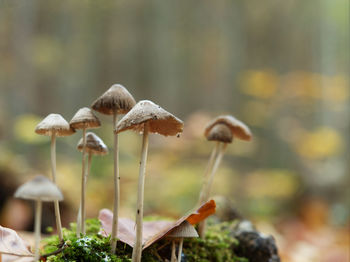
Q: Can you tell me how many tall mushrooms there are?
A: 7